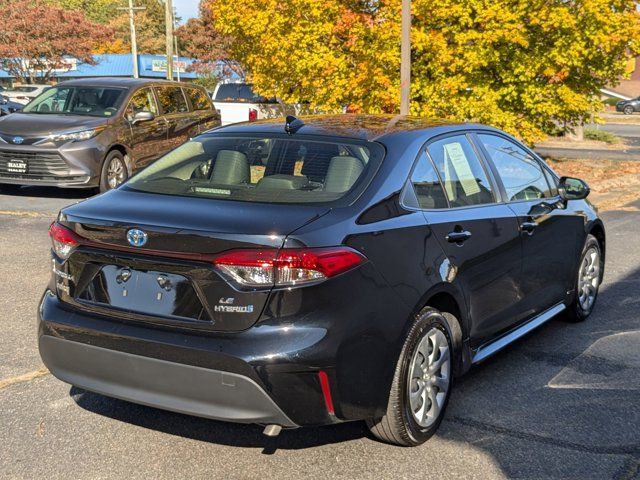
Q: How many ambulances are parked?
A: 0